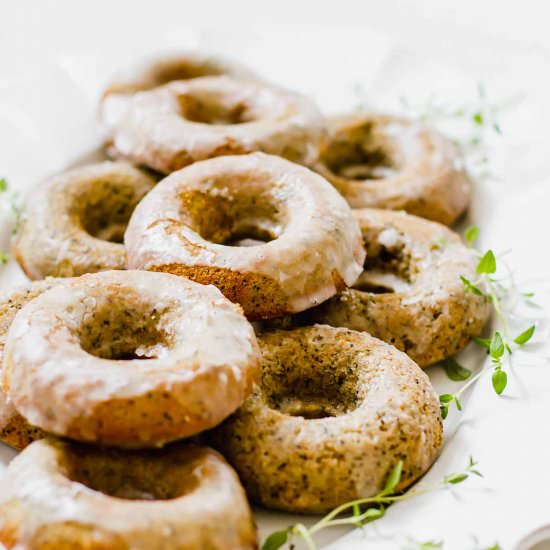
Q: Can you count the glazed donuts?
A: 10